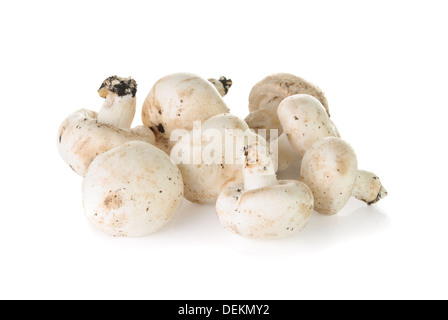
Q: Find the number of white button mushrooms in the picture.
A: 8